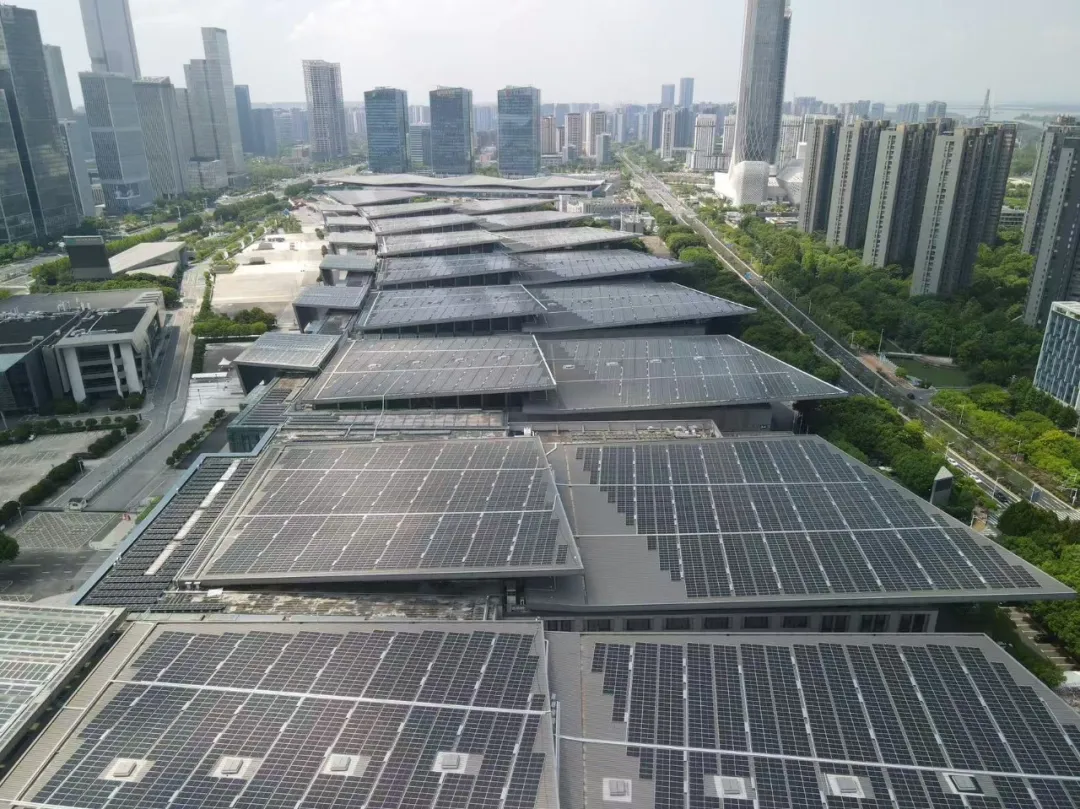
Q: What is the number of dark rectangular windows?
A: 10